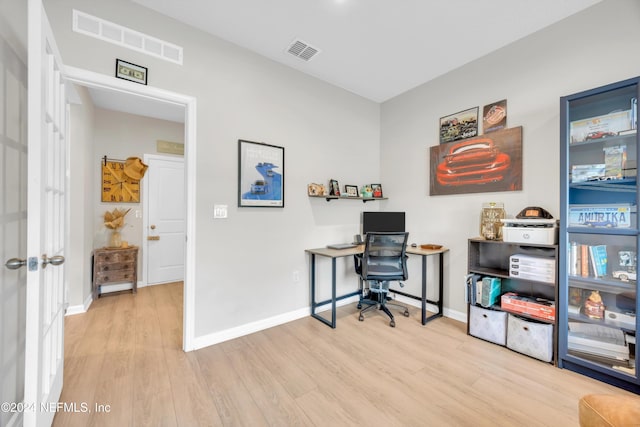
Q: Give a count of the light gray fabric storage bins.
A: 2